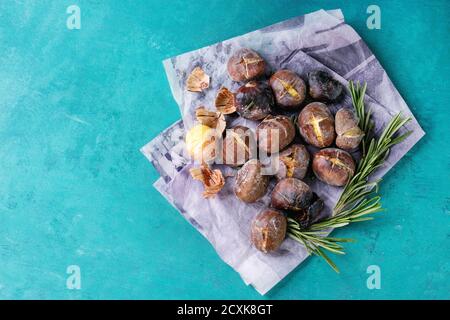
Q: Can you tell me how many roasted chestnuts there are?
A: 15